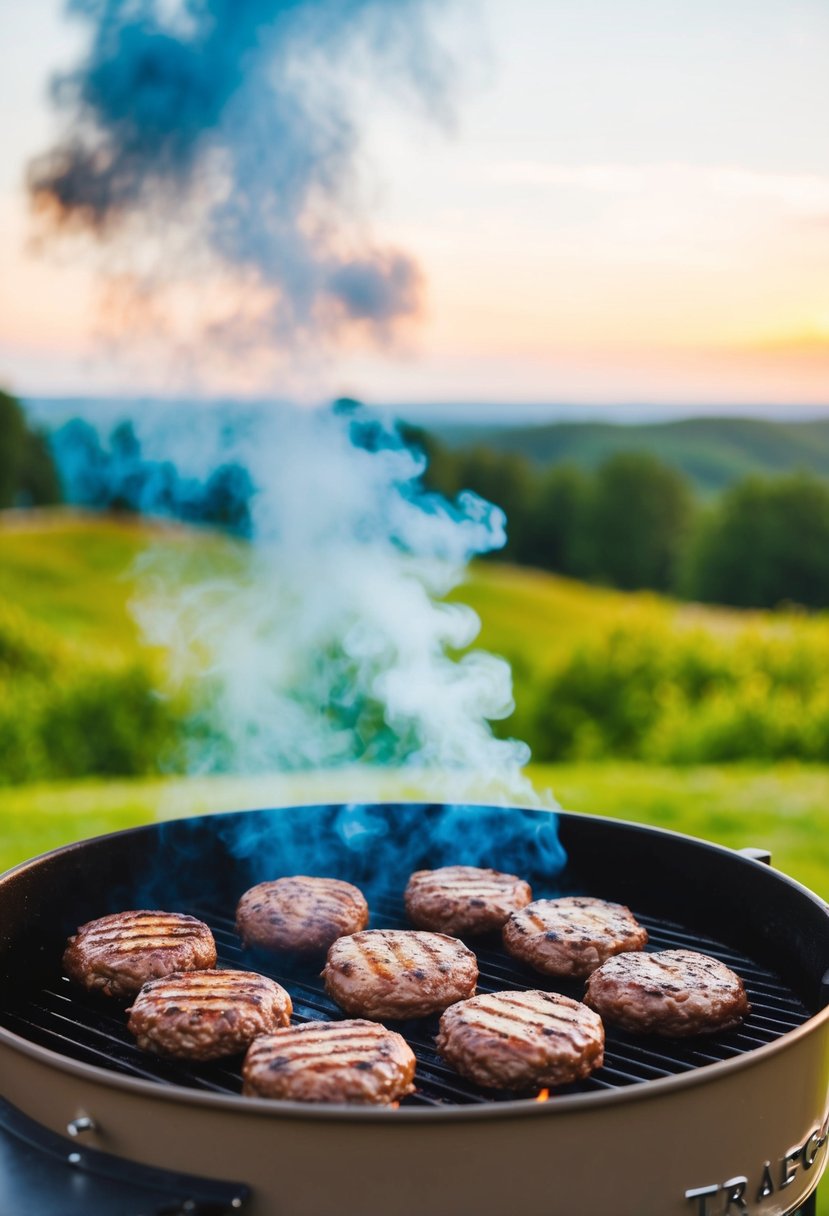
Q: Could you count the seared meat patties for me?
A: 9